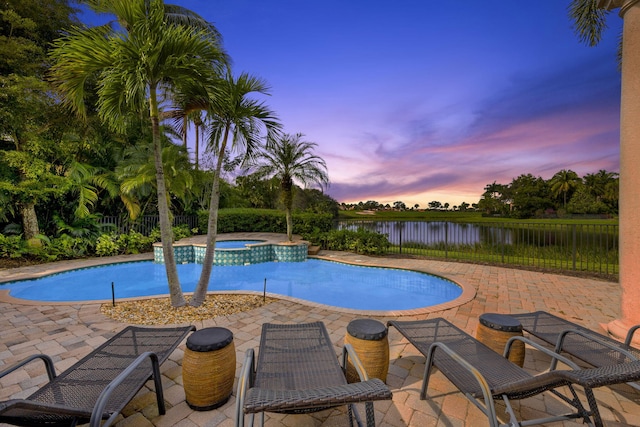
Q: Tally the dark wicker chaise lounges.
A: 4